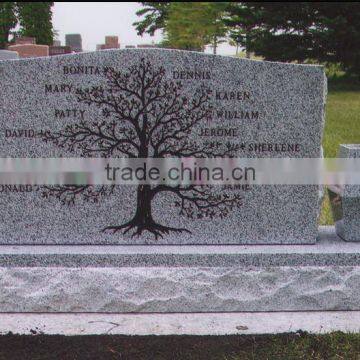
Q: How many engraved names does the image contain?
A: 11